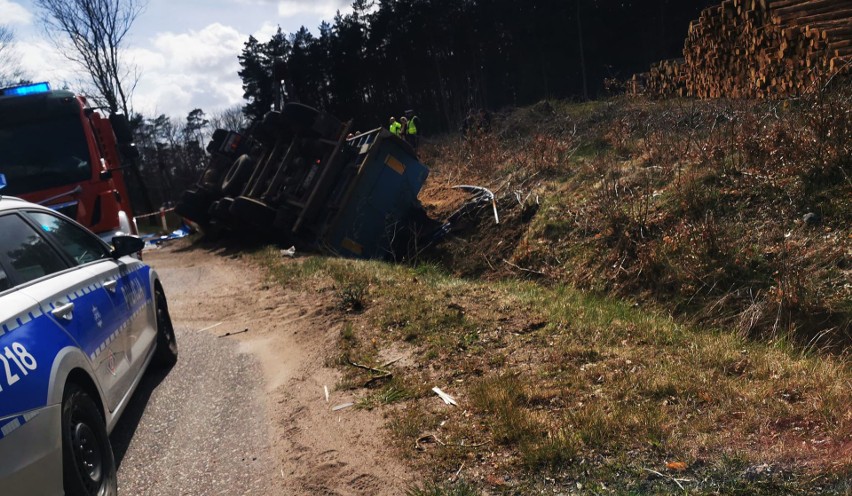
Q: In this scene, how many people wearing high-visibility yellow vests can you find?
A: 2